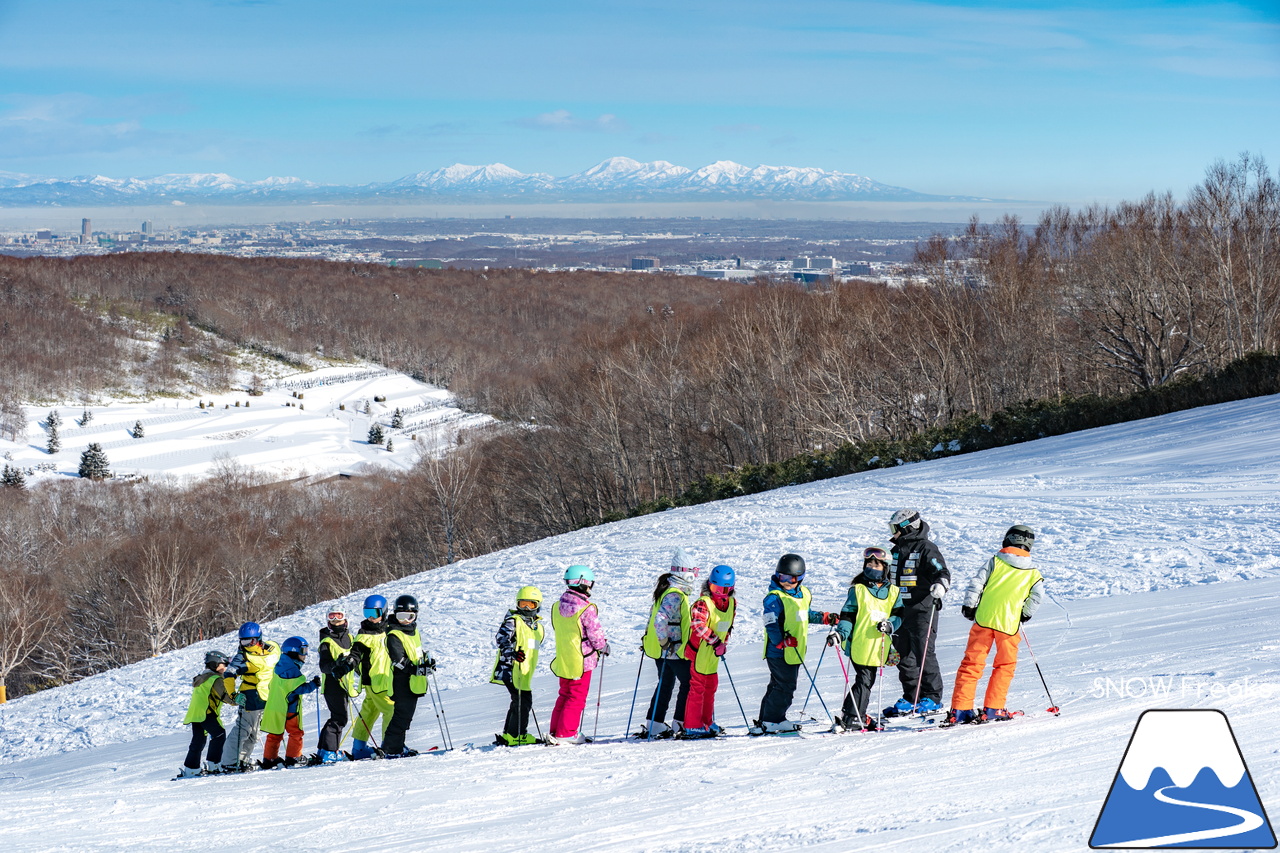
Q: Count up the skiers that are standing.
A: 14